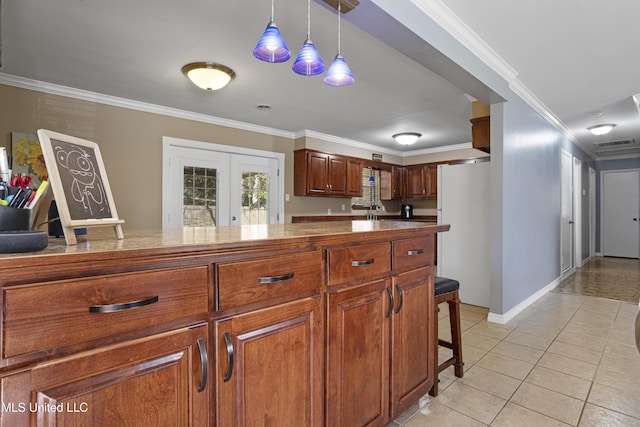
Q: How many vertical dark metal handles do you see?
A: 4